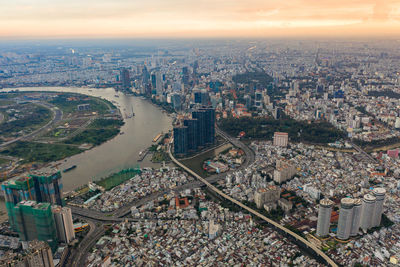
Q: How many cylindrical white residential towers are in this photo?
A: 5